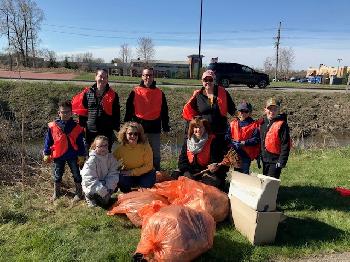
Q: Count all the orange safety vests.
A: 7